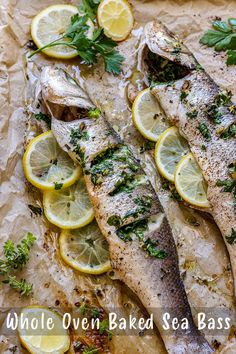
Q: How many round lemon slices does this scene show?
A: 9